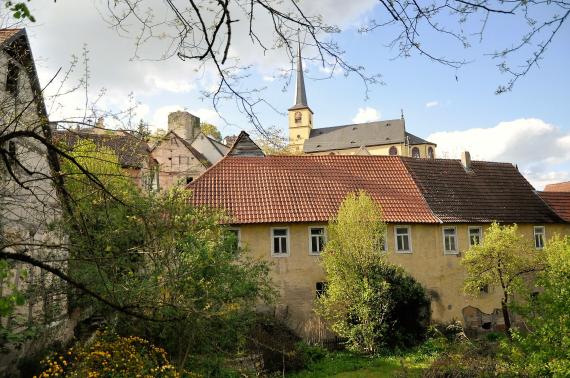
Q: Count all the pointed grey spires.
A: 1